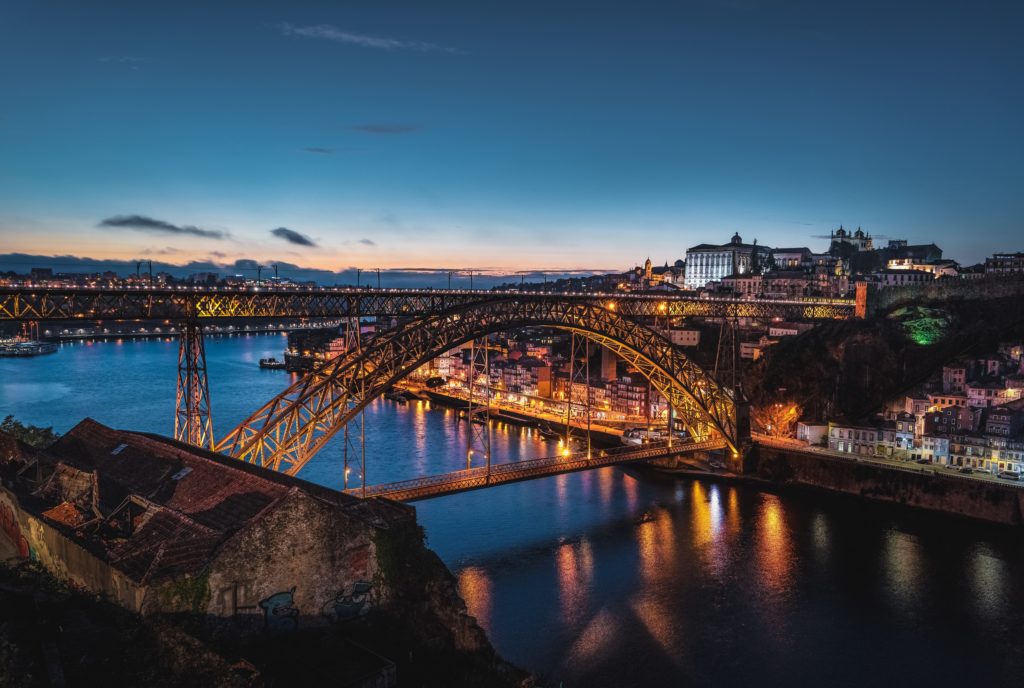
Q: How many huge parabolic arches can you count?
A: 1